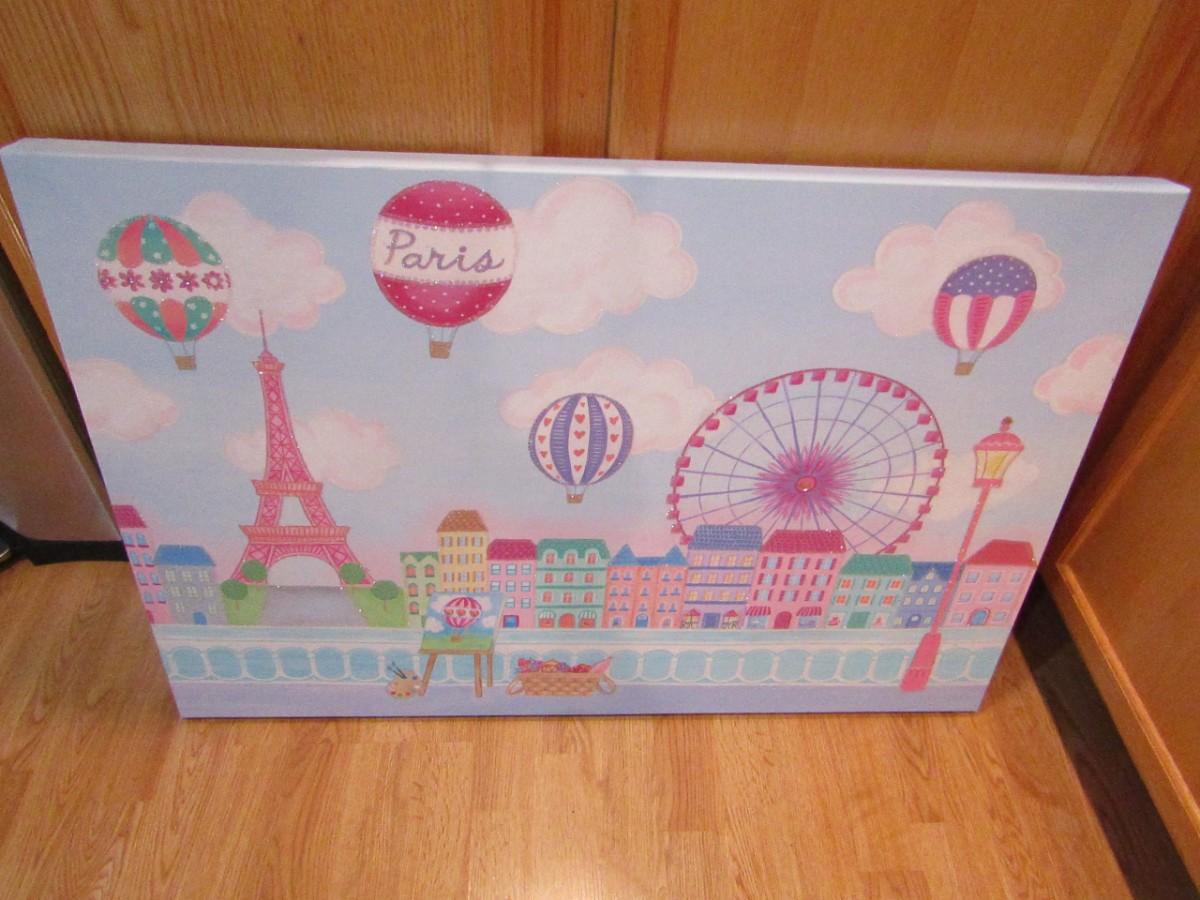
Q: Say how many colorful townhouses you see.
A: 12